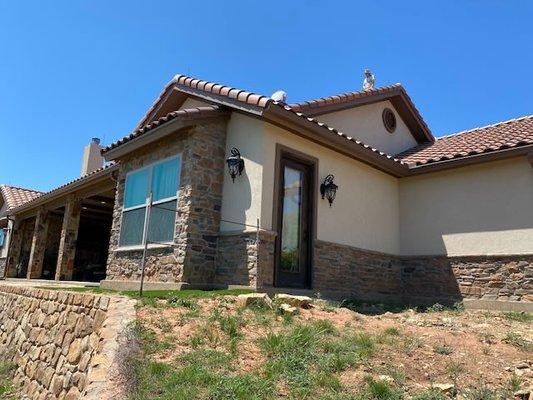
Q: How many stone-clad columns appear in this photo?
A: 3